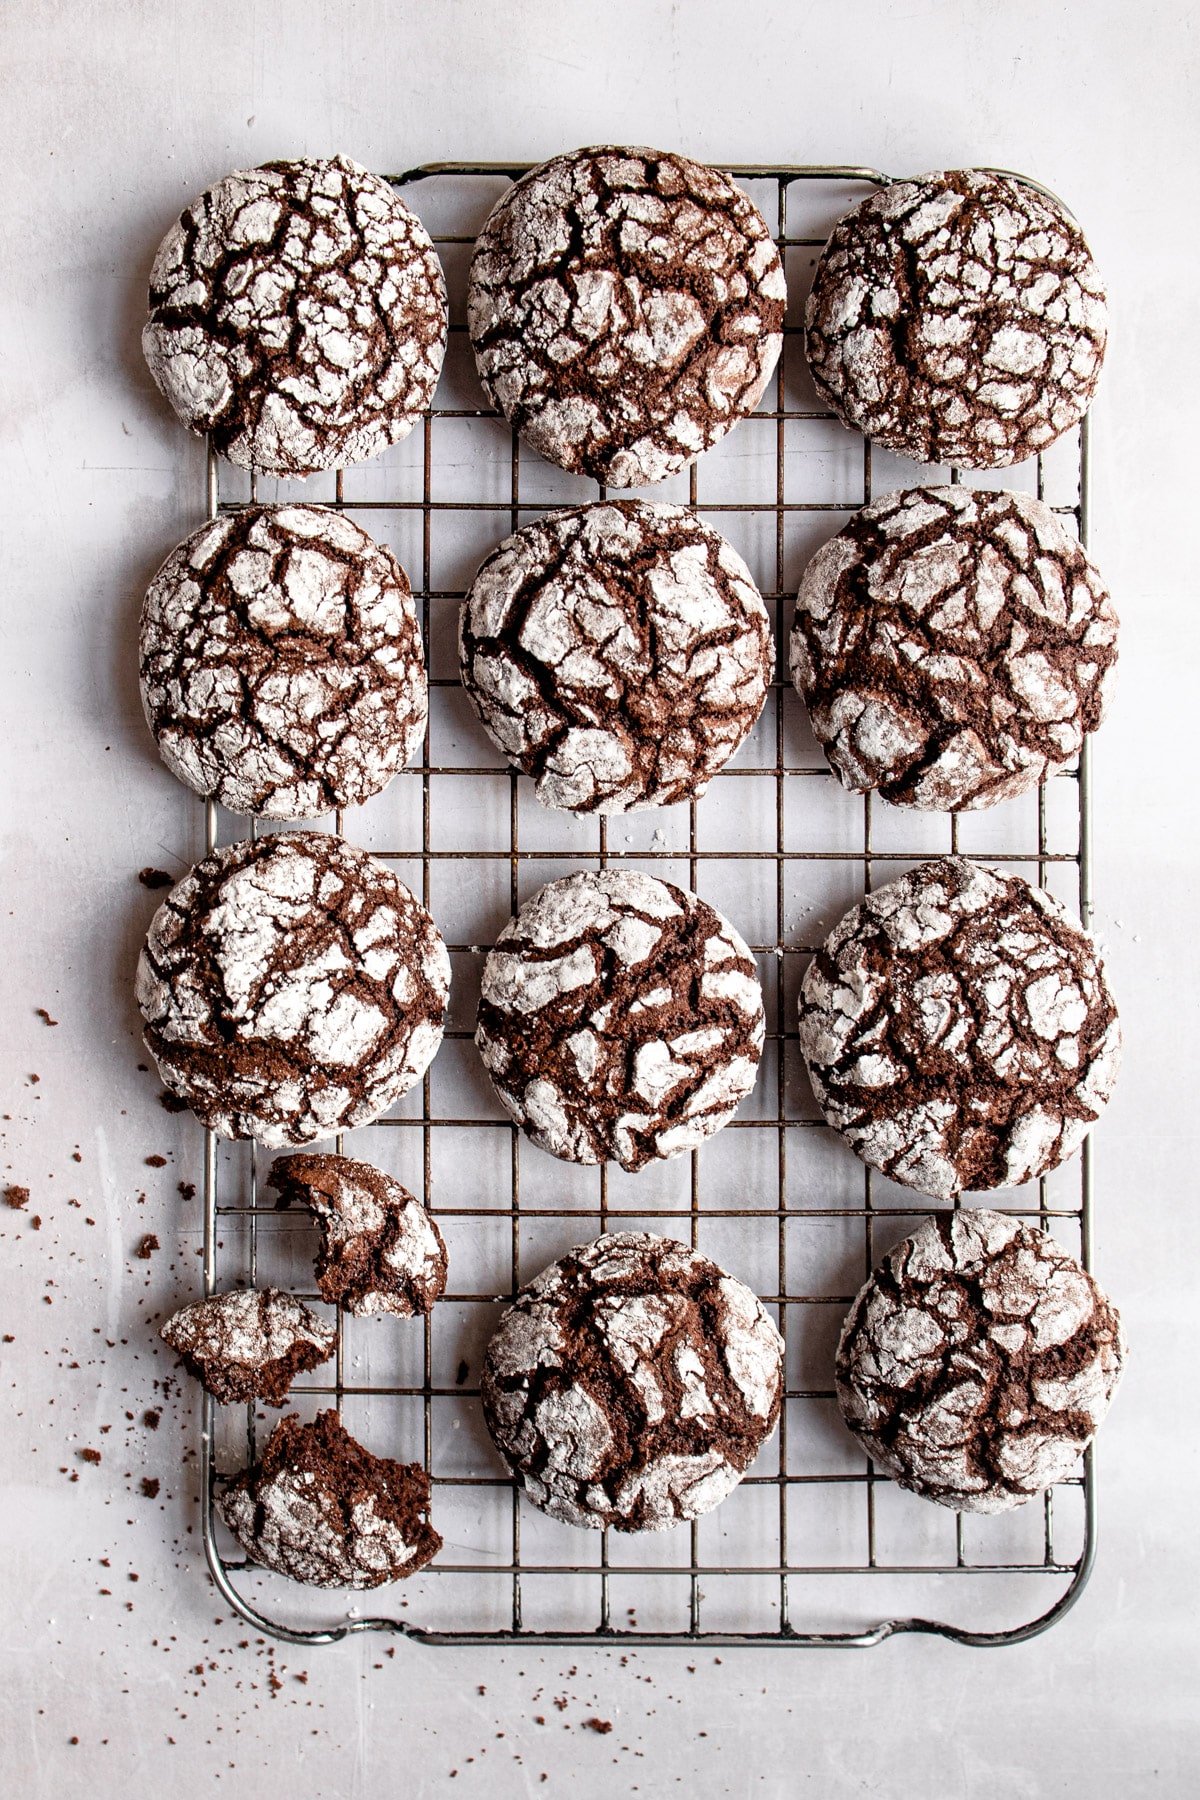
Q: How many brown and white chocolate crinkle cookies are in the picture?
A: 12